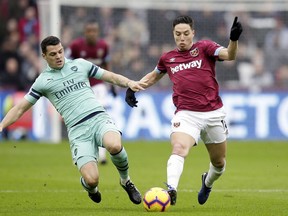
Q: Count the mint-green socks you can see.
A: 2